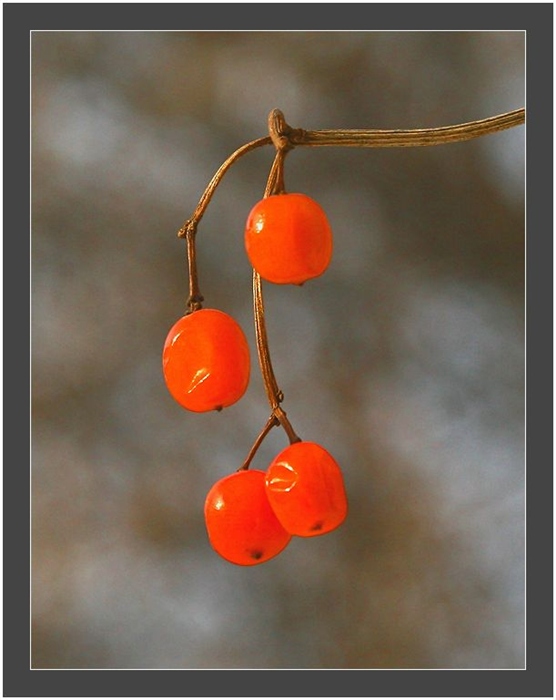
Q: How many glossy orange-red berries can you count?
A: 4